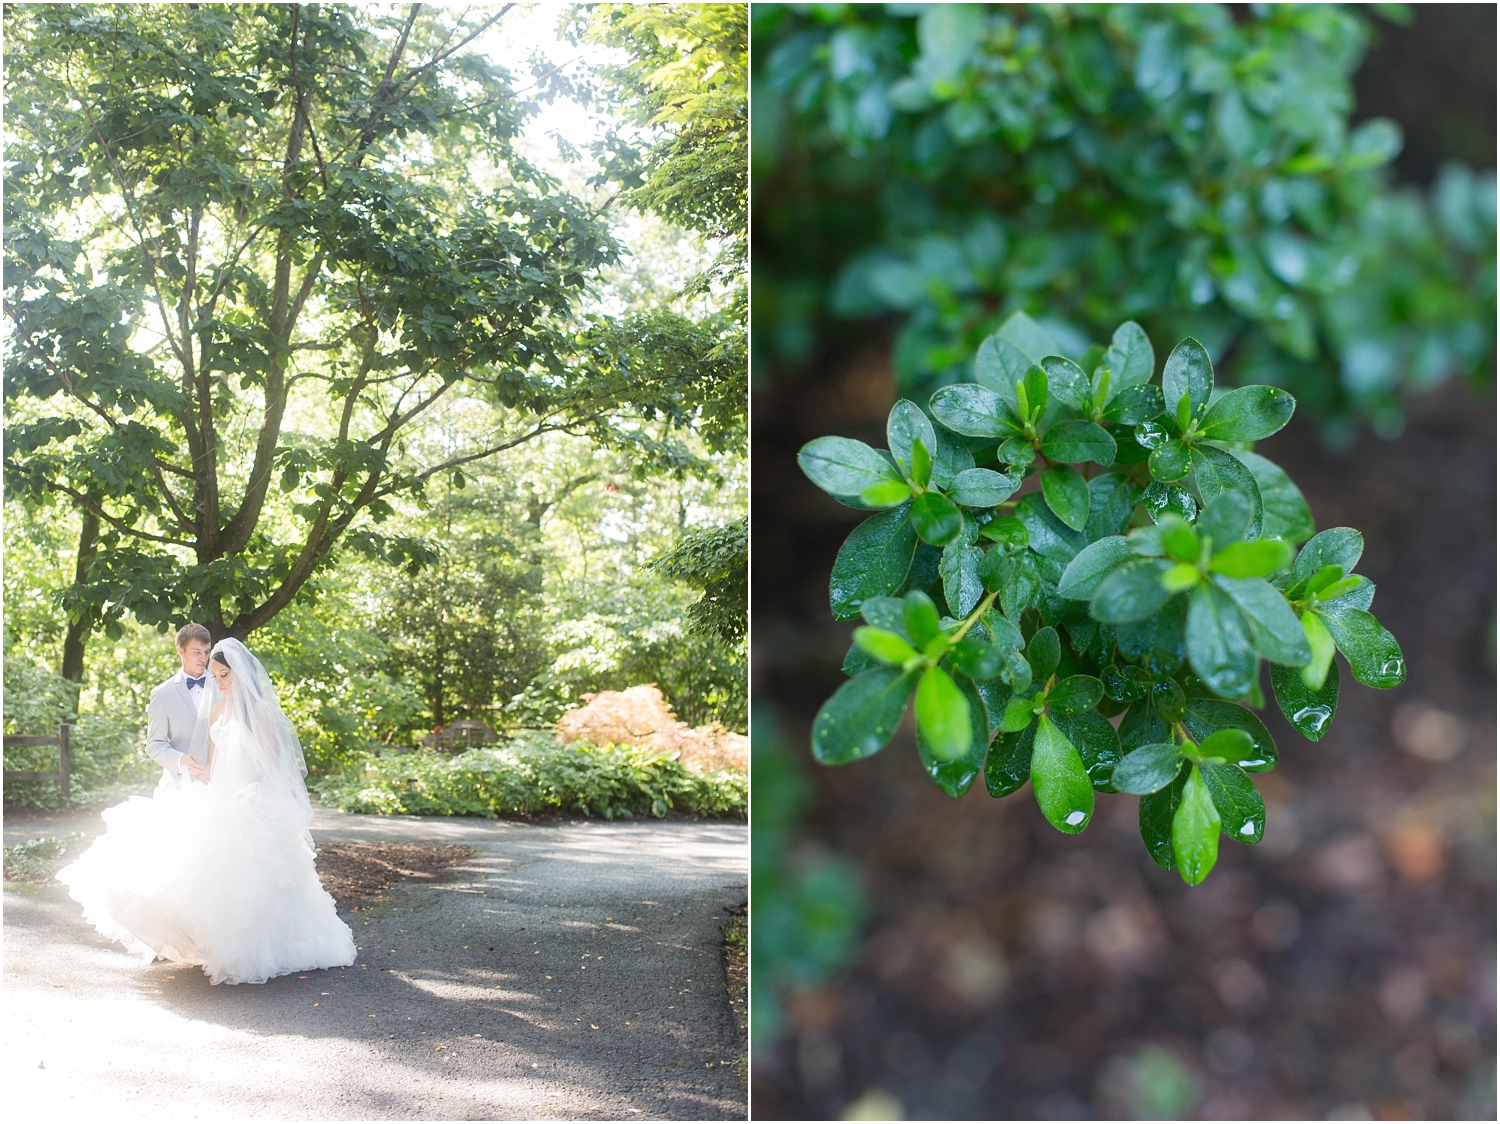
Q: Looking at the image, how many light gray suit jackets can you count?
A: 1